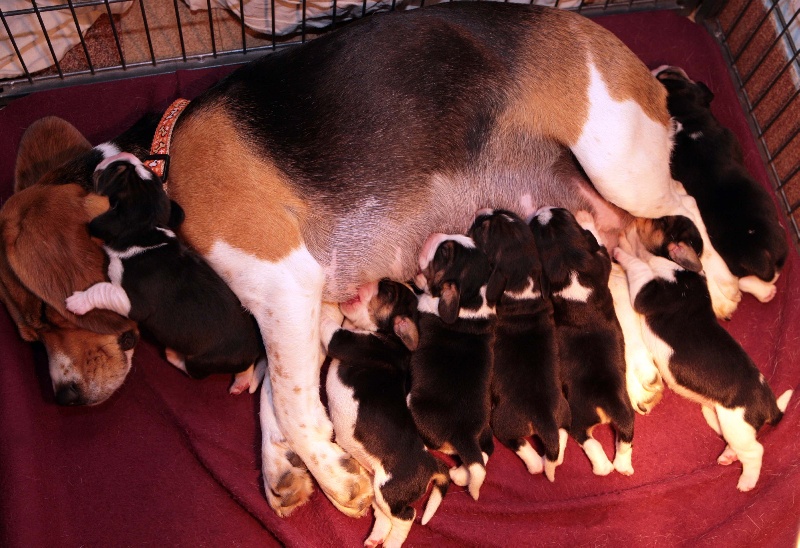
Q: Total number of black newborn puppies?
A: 7